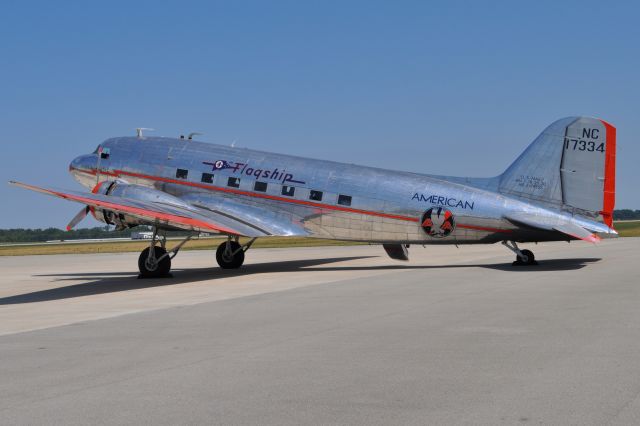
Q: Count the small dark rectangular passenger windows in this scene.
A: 7